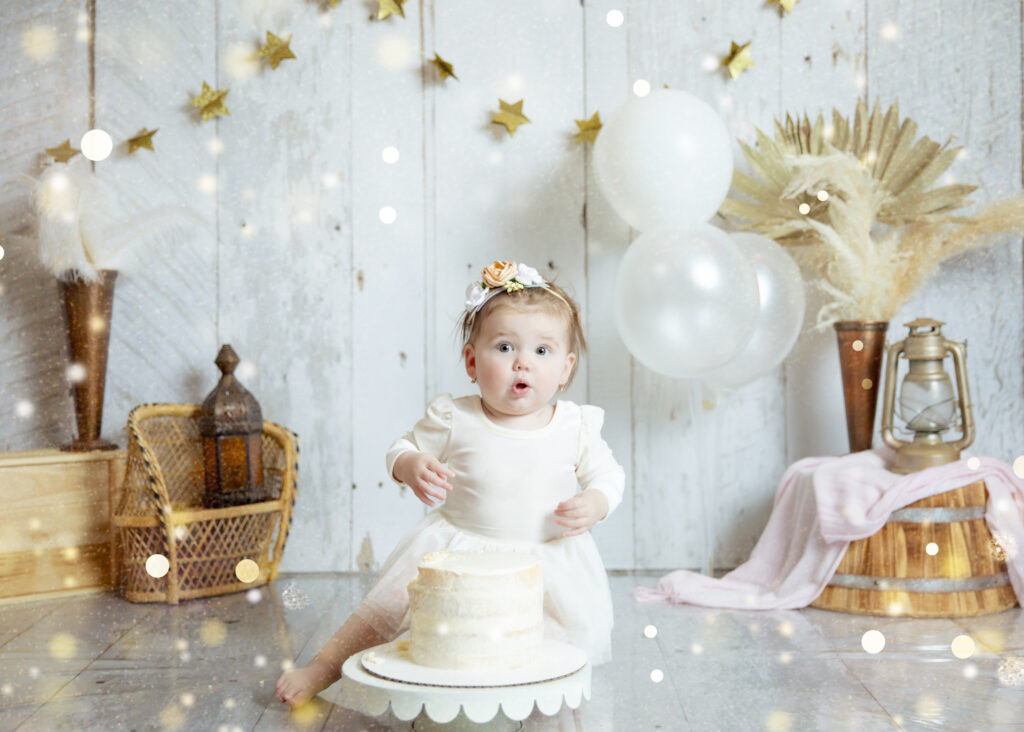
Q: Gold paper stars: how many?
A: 11